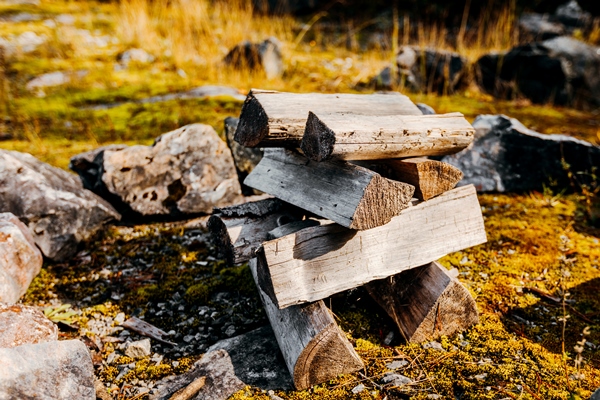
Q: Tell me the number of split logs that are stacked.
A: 8